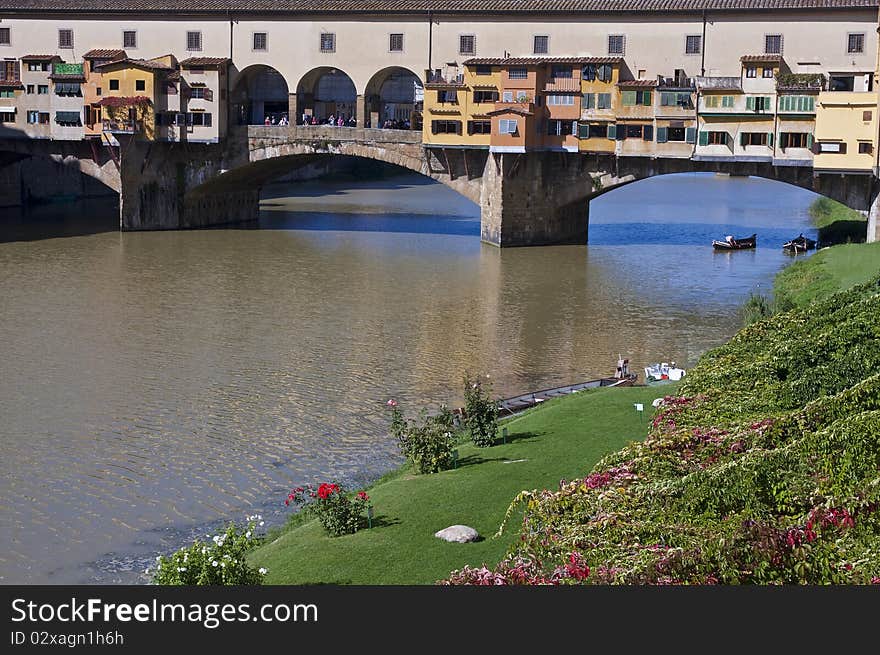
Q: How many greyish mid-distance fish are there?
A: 0